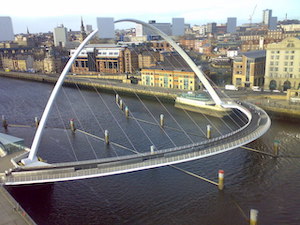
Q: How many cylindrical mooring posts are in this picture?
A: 13